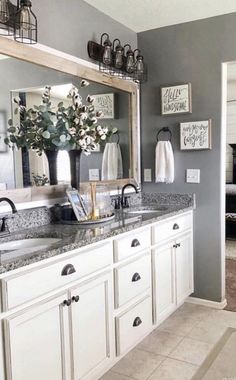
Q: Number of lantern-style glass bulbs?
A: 6